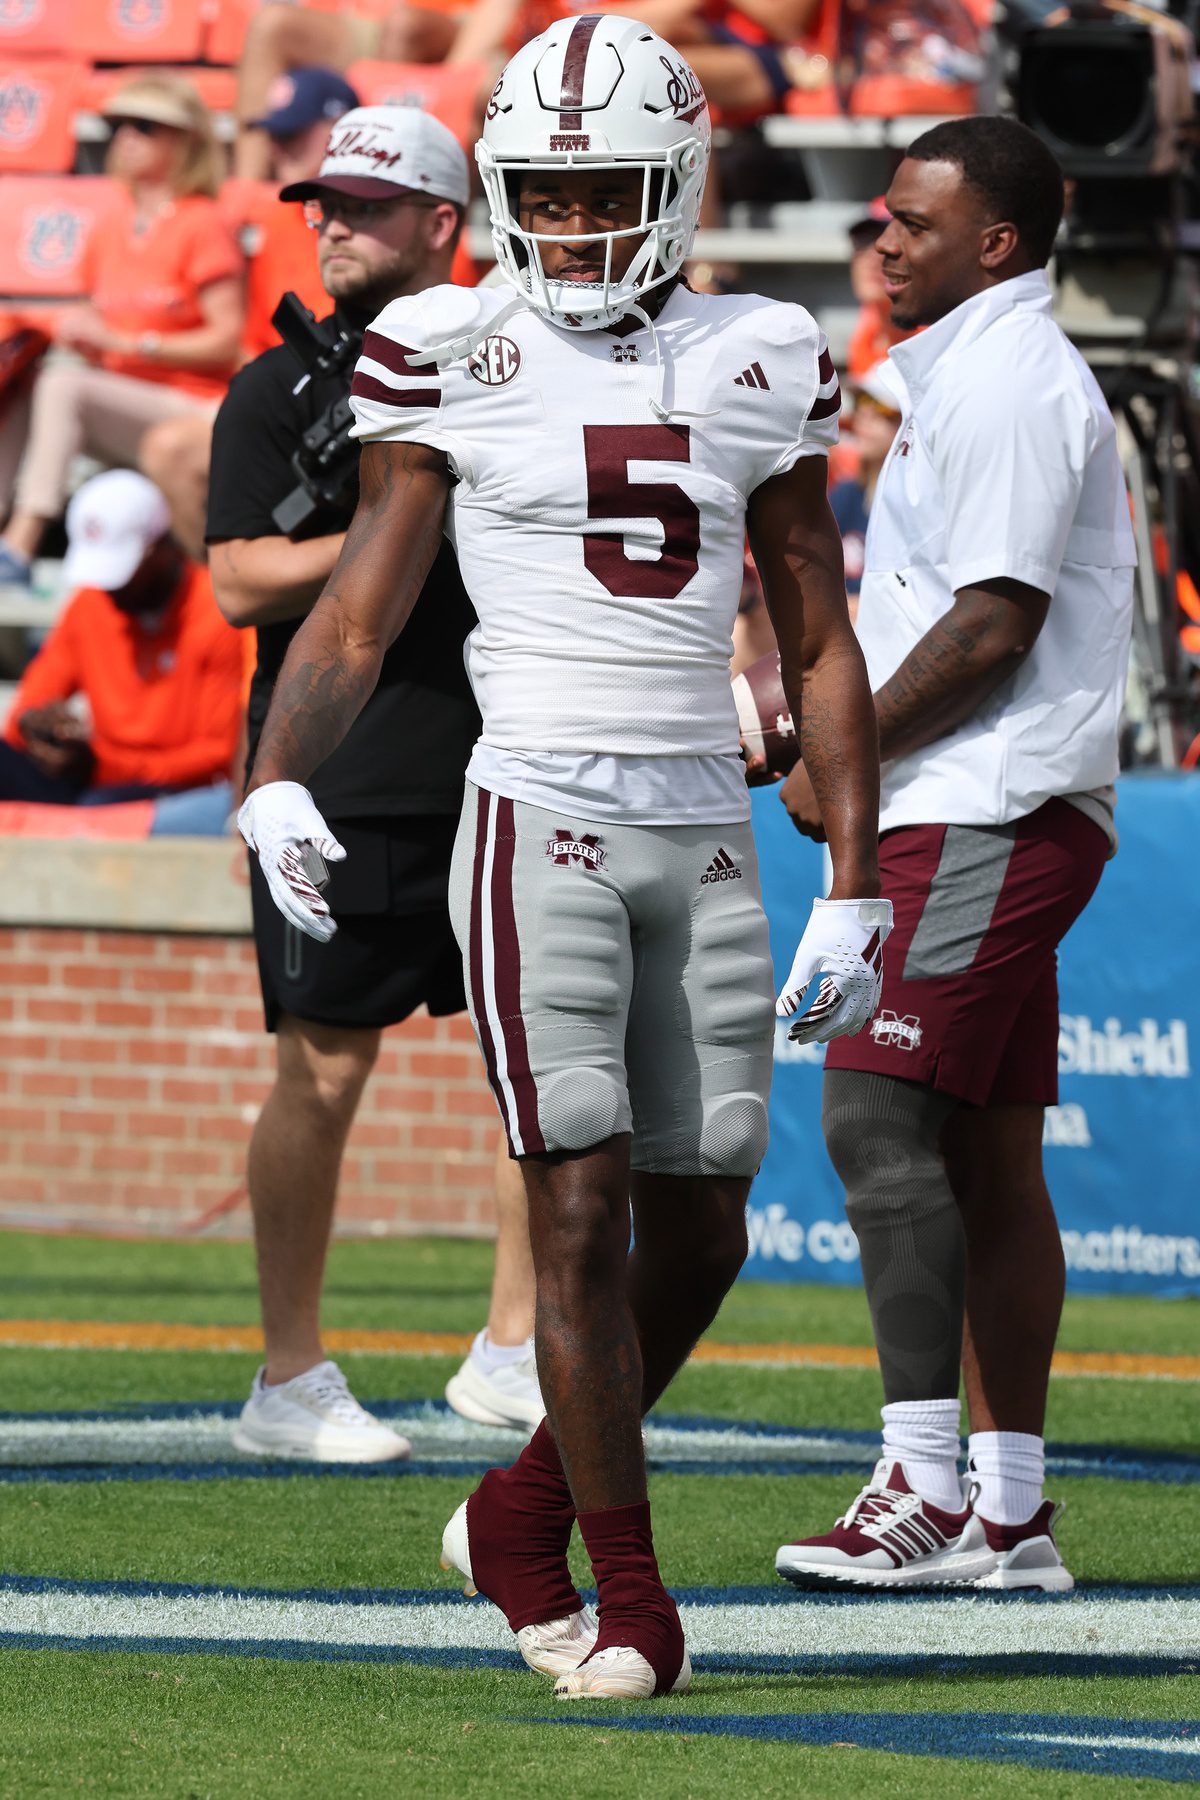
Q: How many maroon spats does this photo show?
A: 2